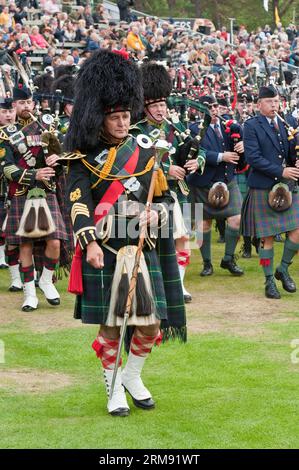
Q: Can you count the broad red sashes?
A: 1